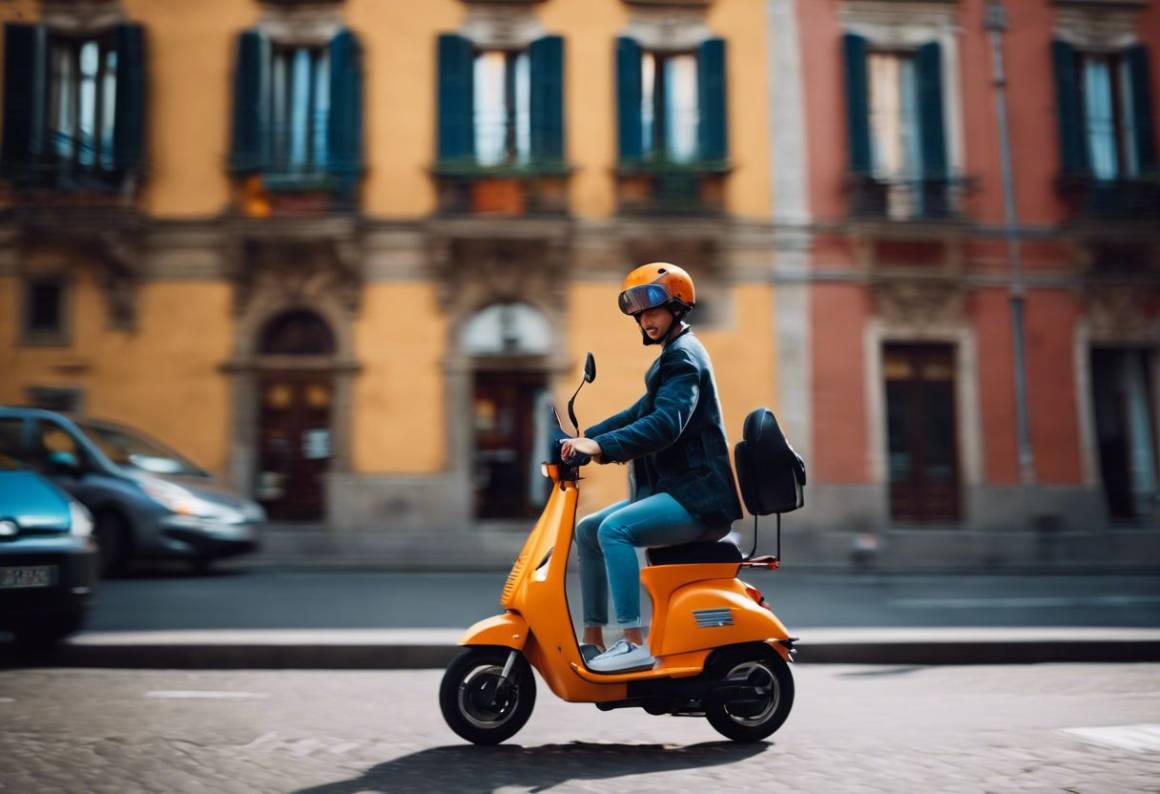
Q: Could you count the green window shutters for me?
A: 12